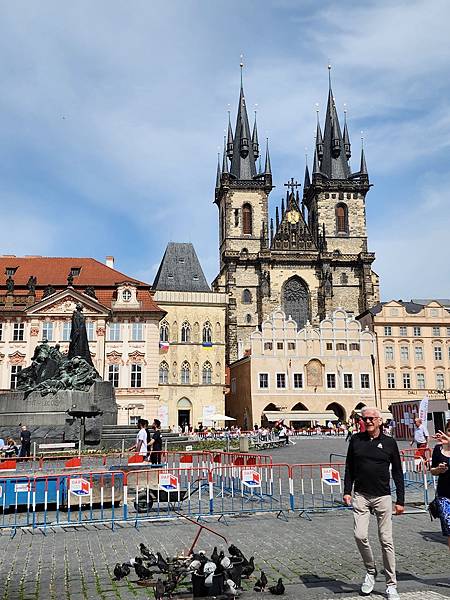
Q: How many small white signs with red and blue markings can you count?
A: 4